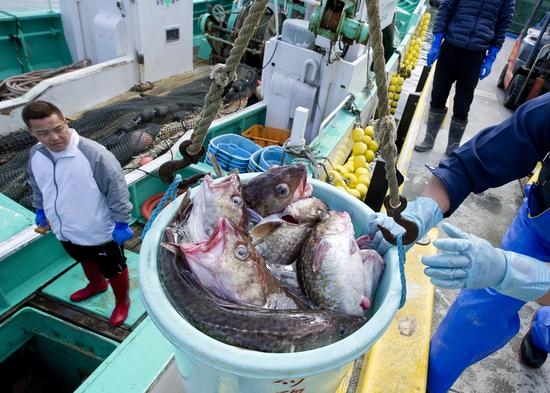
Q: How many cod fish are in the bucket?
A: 6